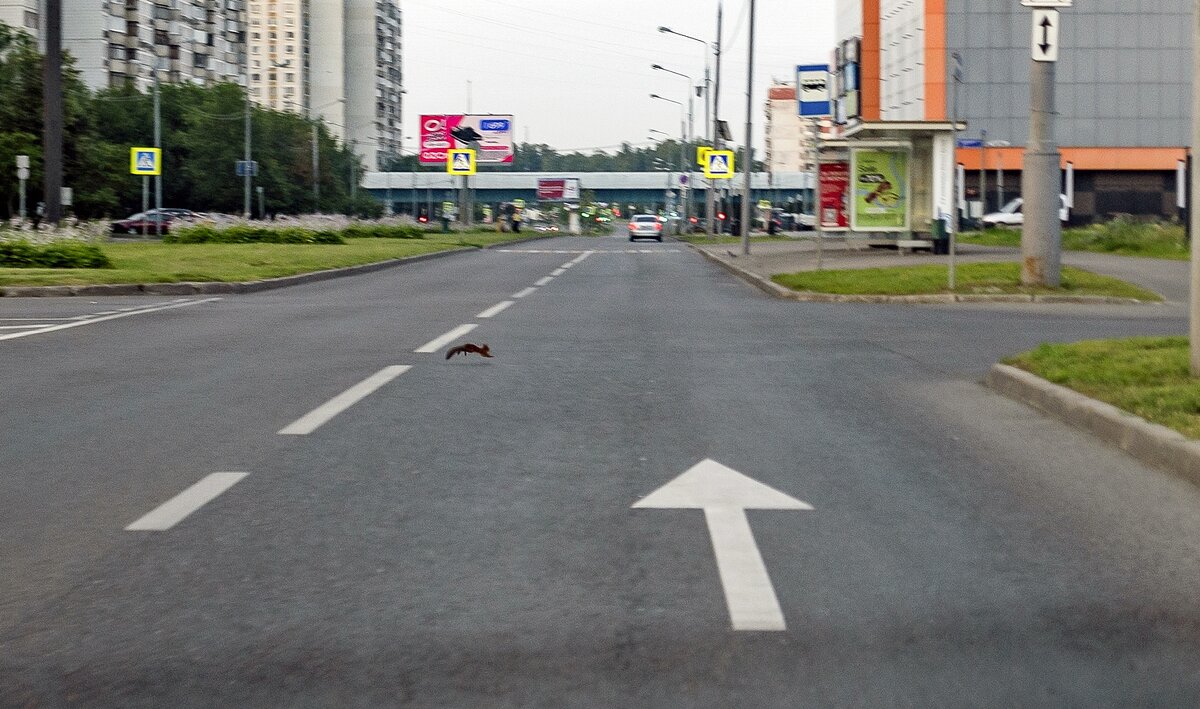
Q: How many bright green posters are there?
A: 1